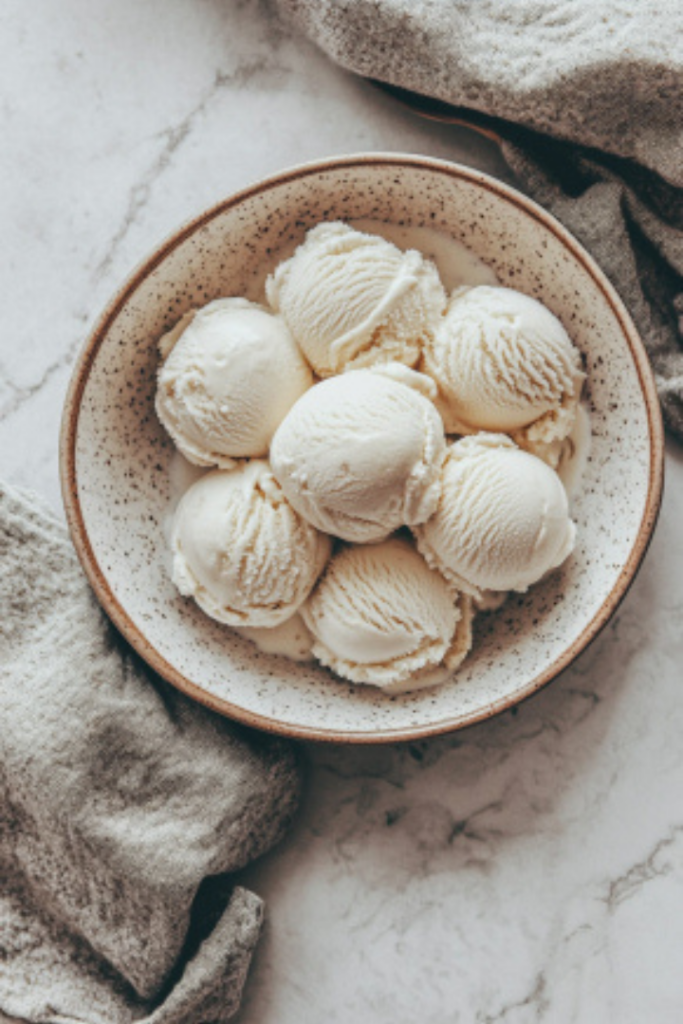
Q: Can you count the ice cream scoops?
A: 7